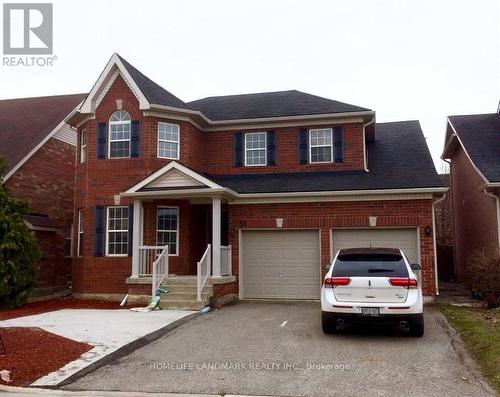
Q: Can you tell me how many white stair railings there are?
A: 2